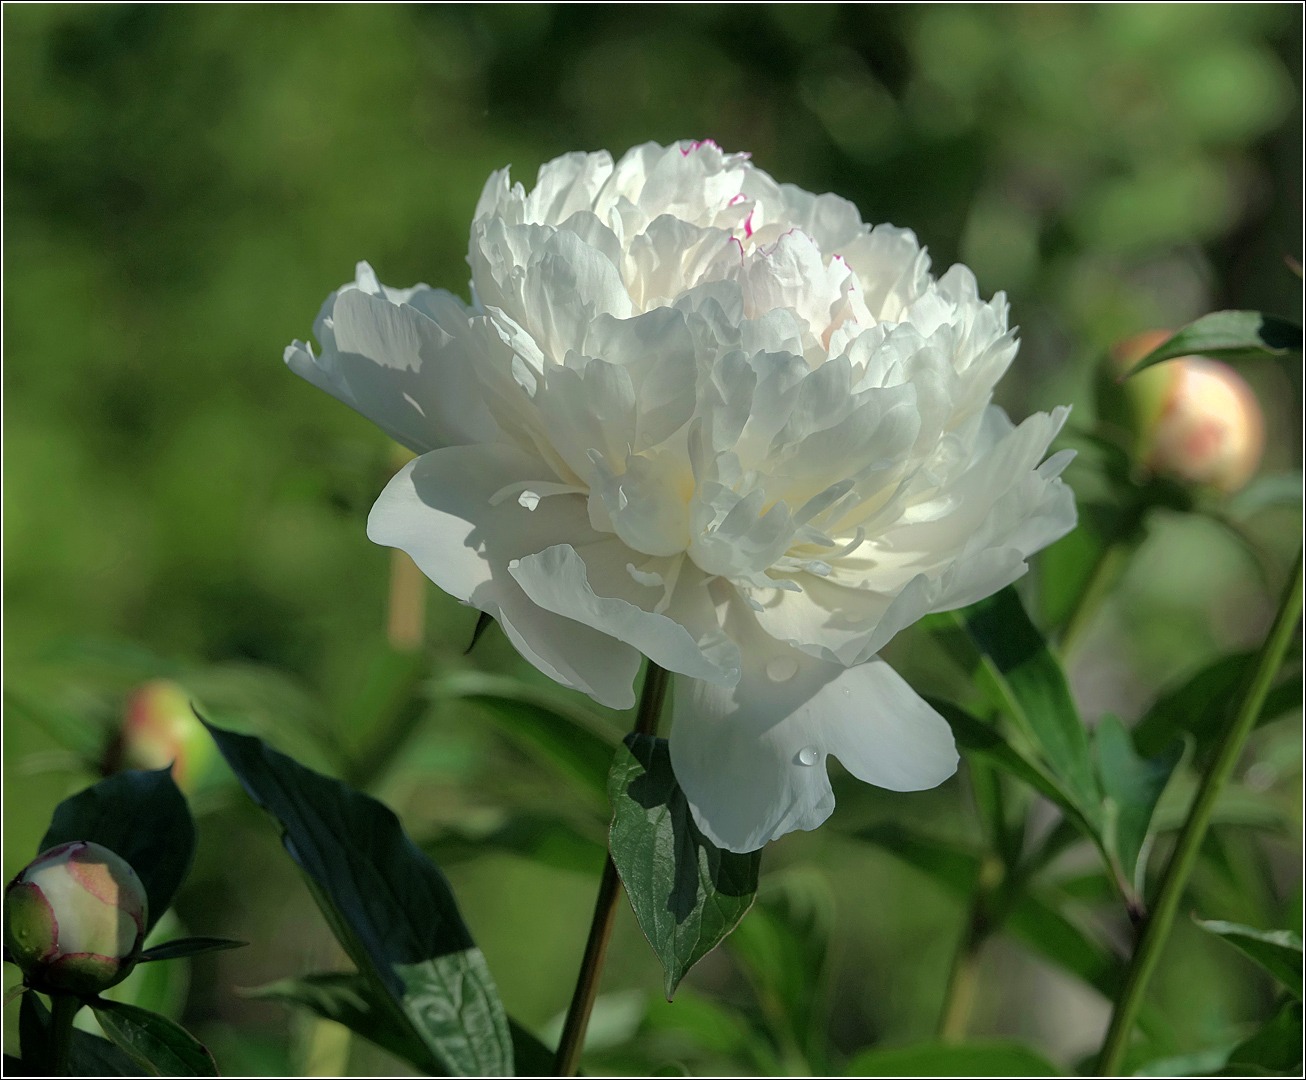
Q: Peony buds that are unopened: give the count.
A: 3